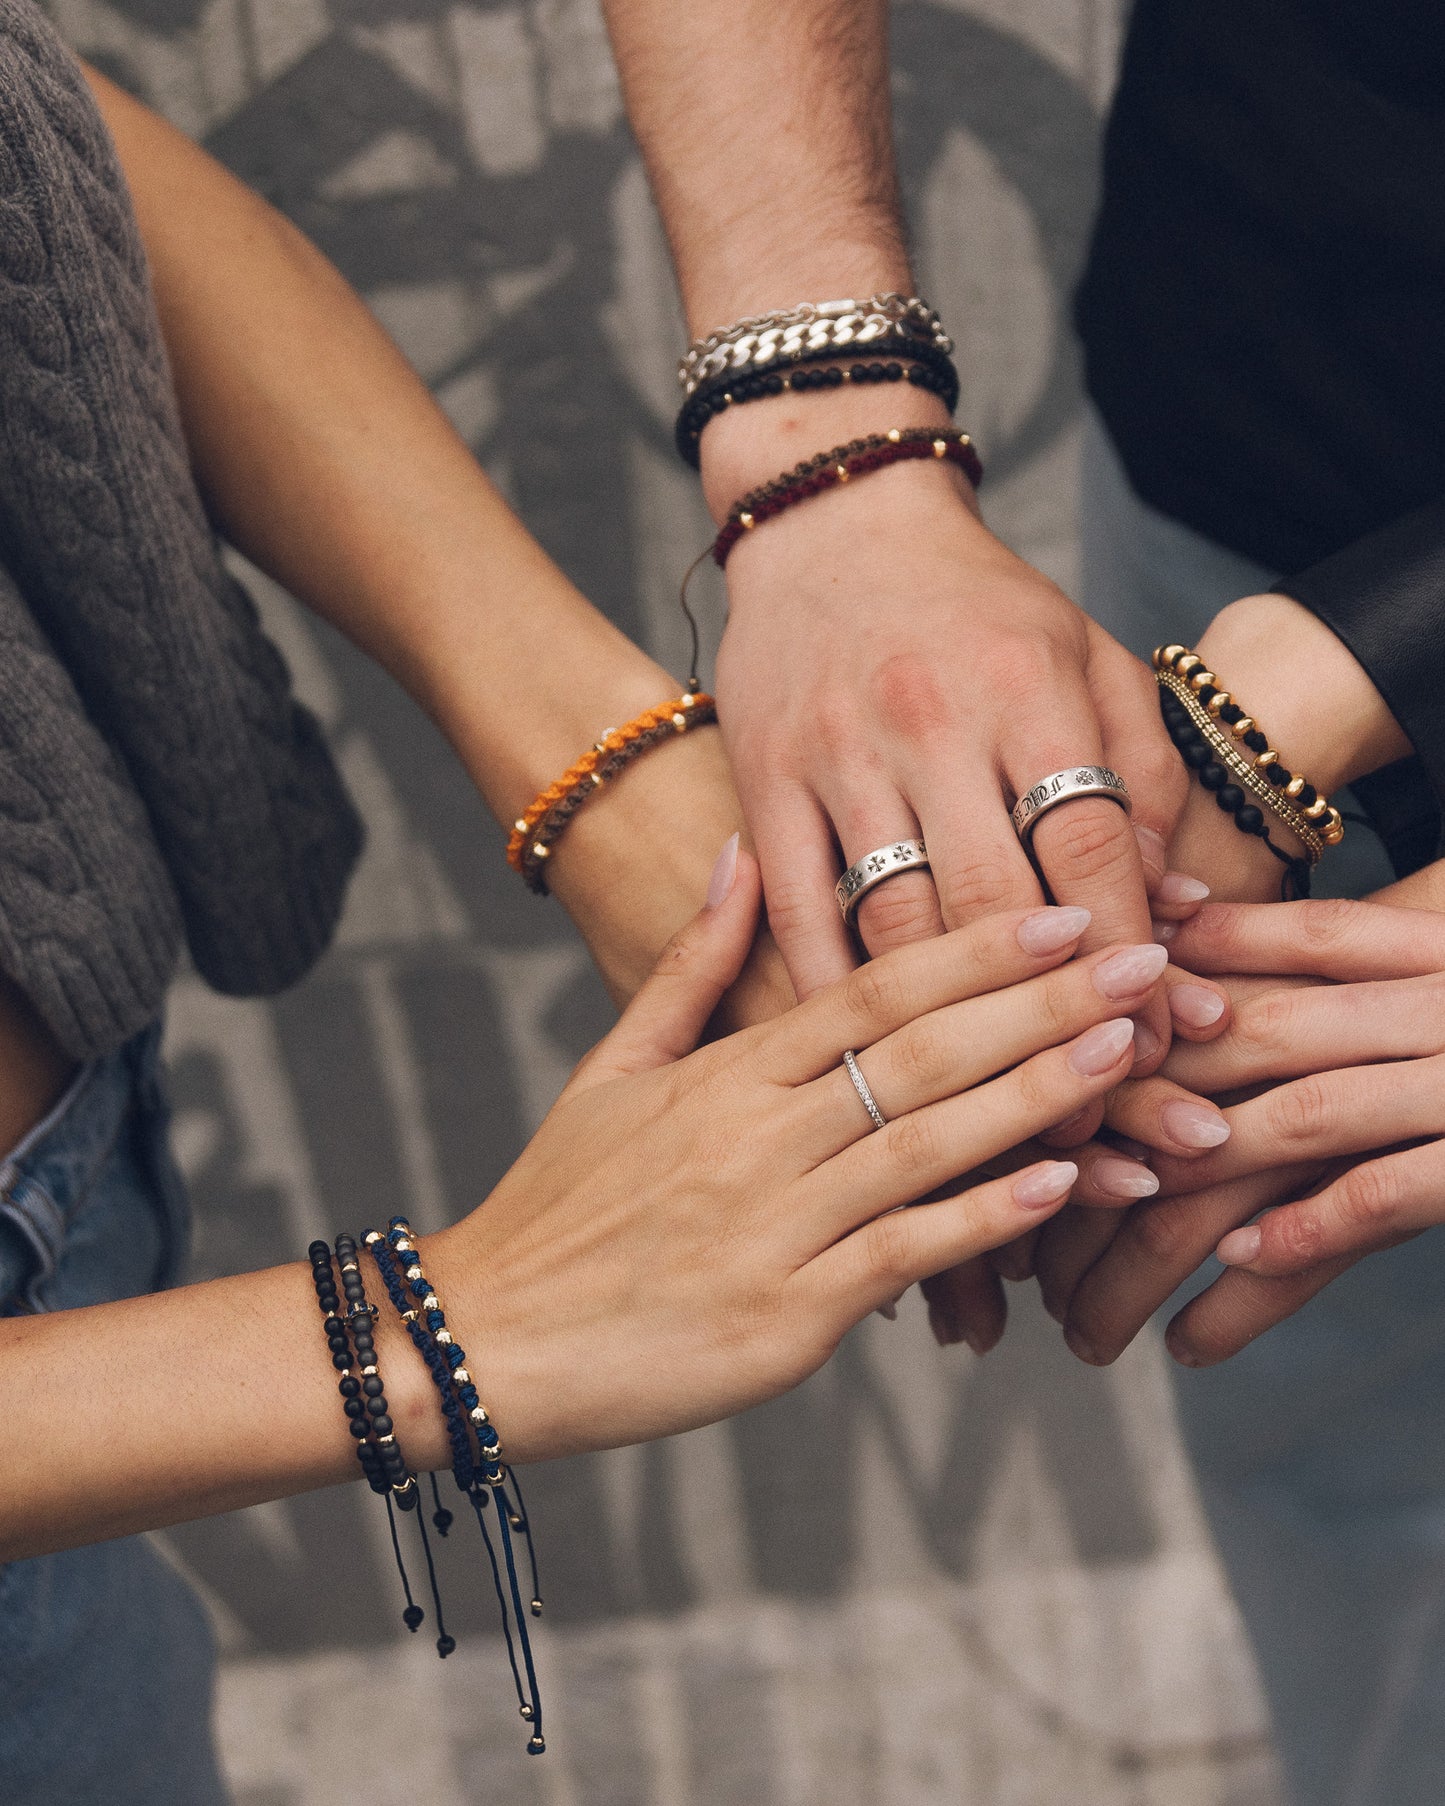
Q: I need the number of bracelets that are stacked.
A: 15